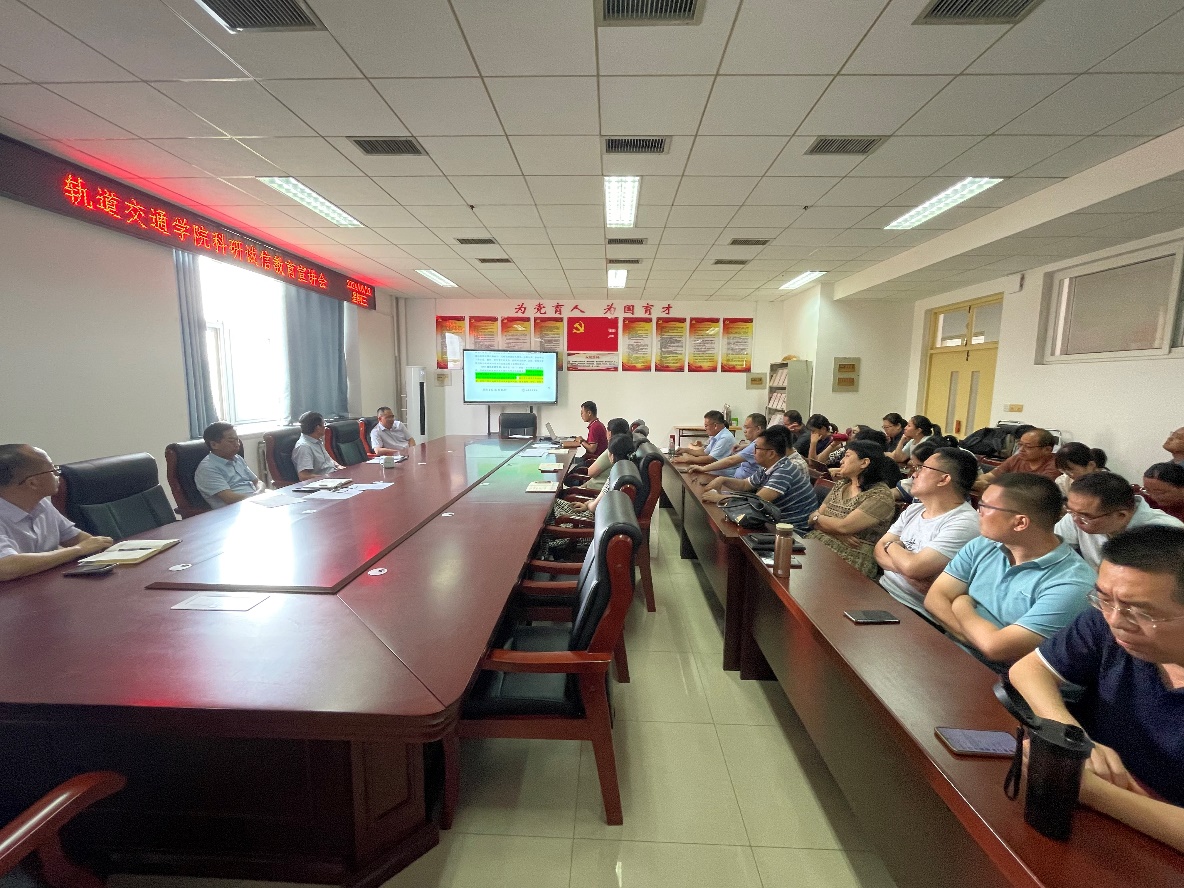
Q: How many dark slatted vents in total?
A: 12